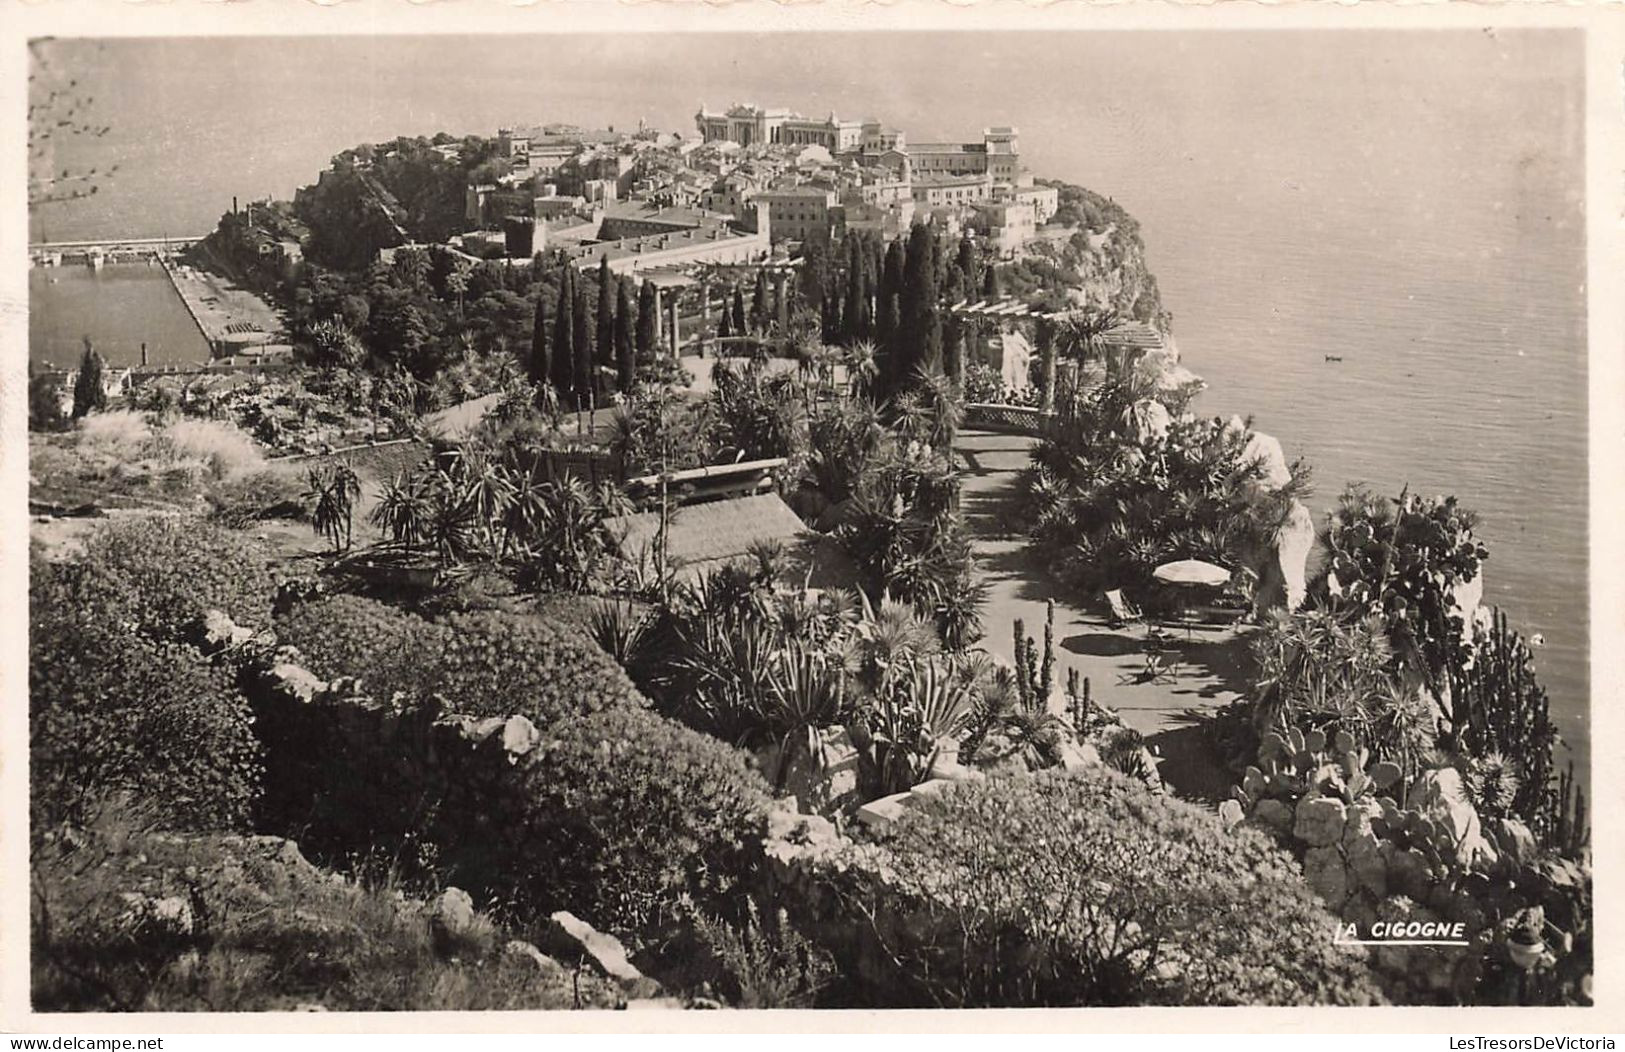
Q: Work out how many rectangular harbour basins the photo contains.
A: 1